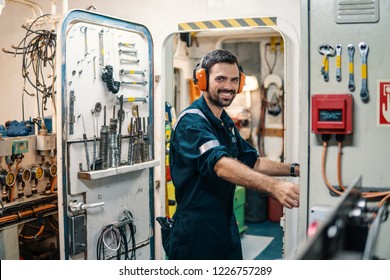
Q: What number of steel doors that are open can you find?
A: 1